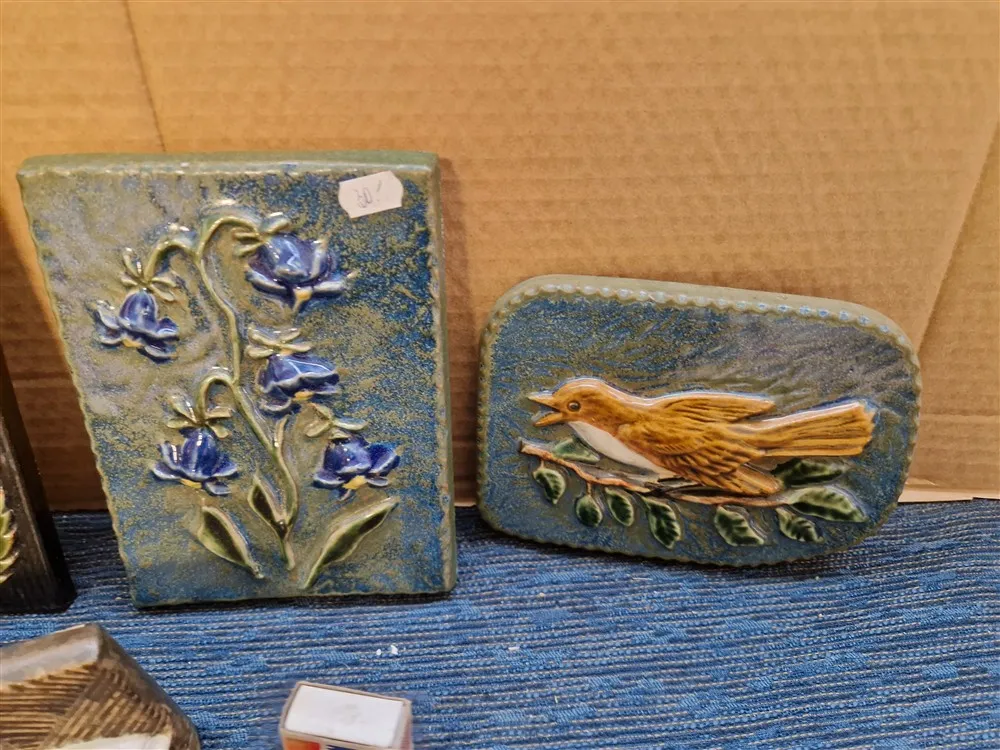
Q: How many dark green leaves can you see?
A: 12